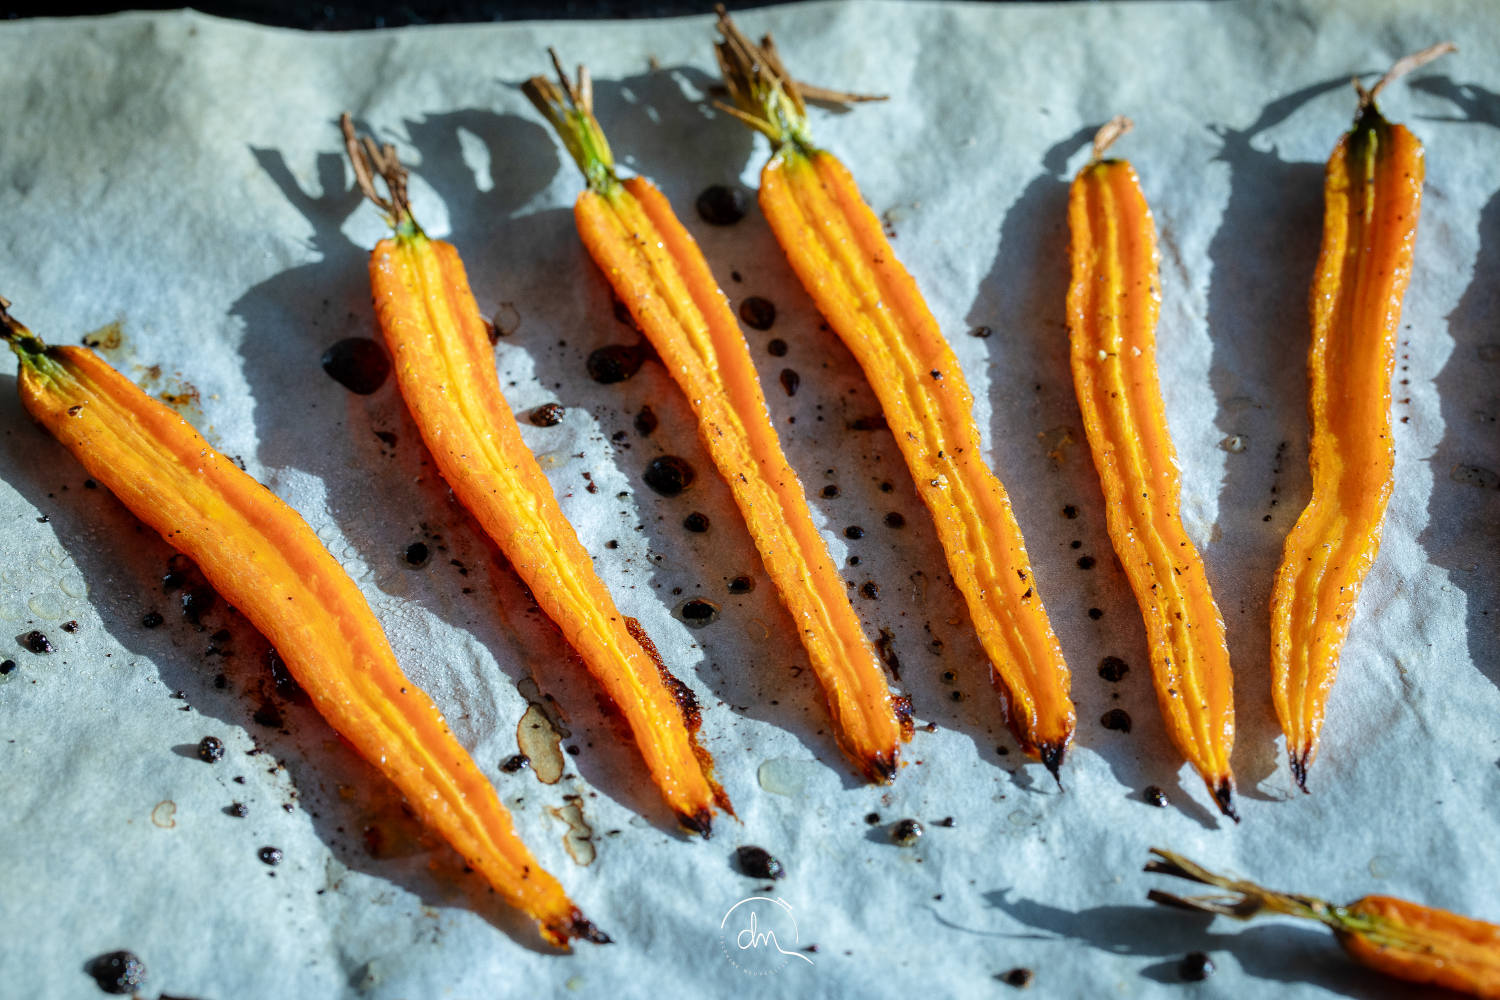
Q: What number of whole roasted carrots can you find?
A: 6